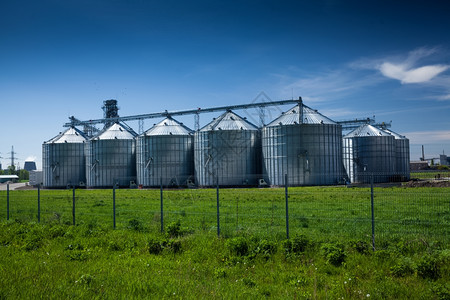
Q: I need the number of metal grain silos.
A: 7